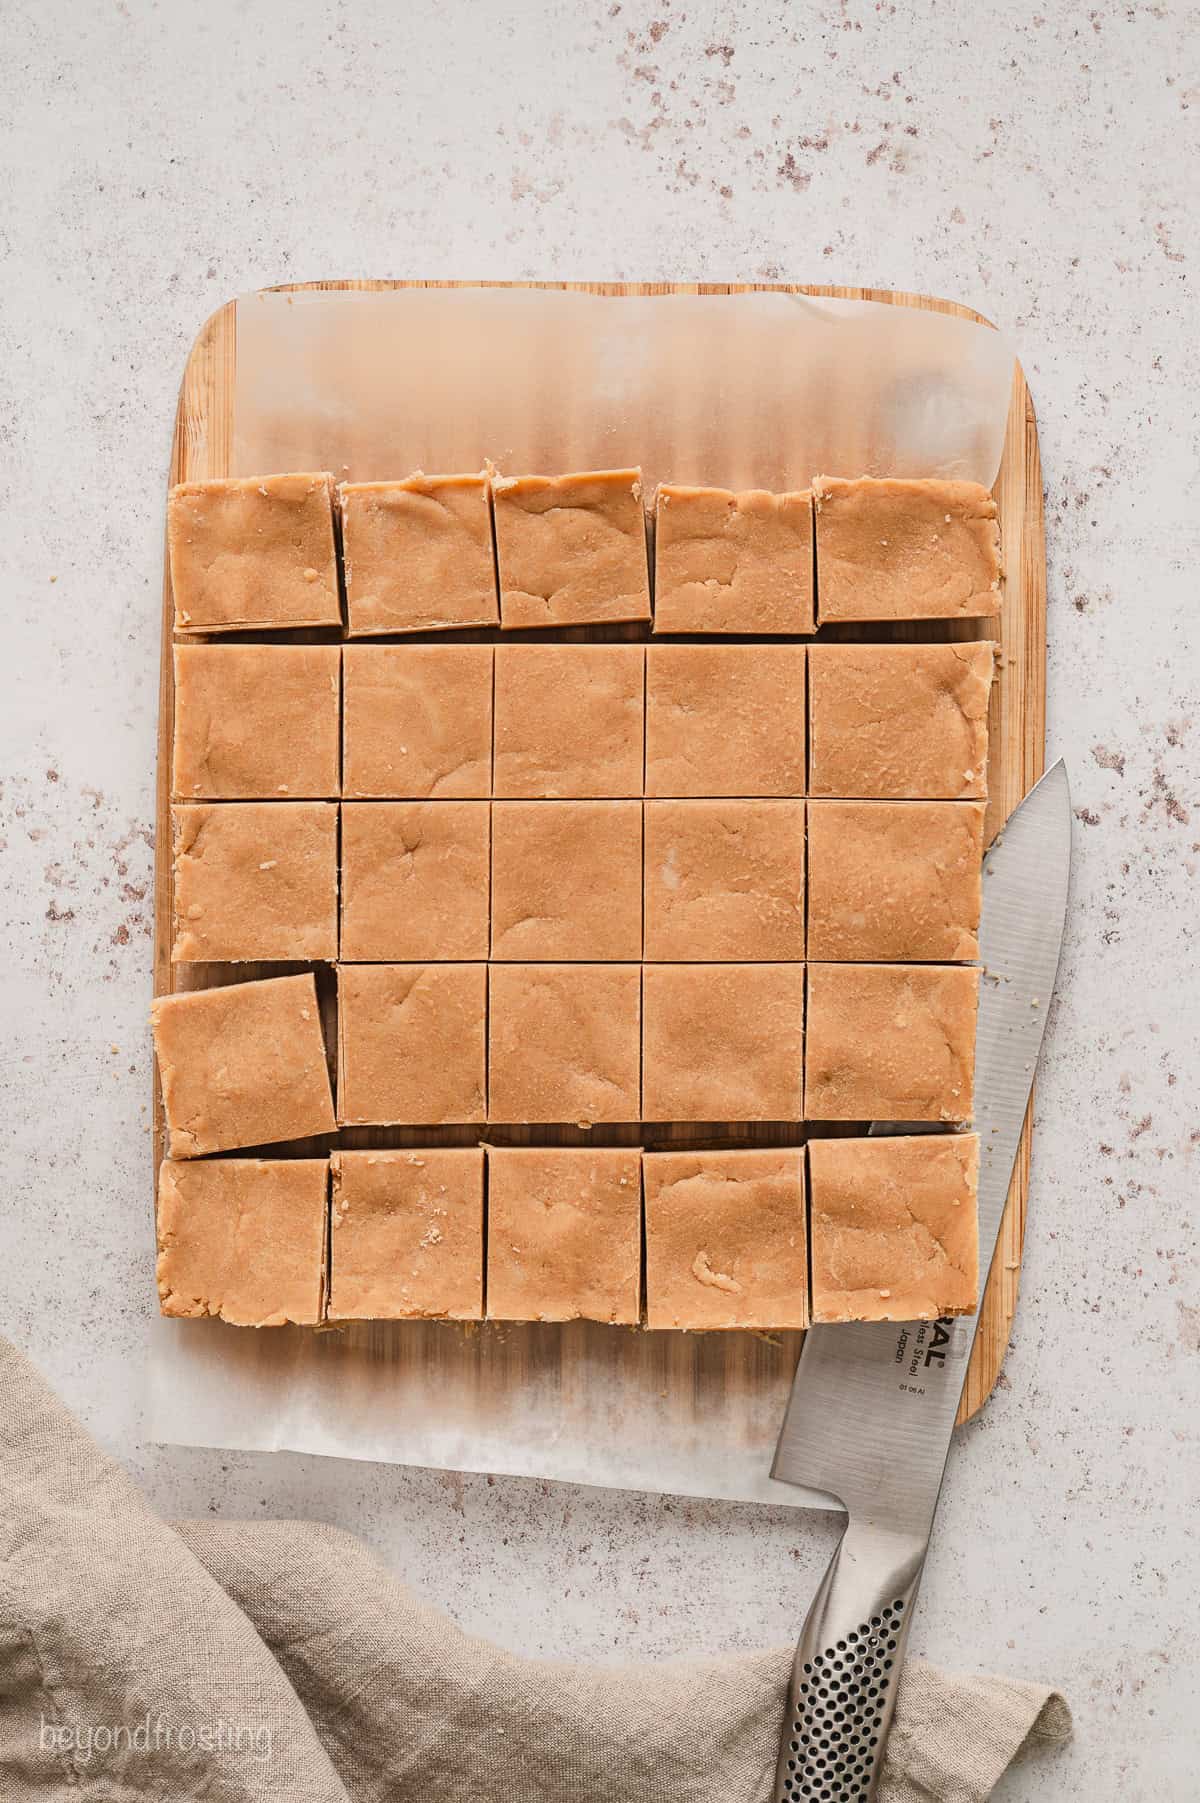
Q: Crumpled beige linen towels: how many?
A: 1